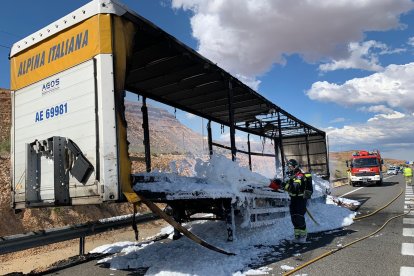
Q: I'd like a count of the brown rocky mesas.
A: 1